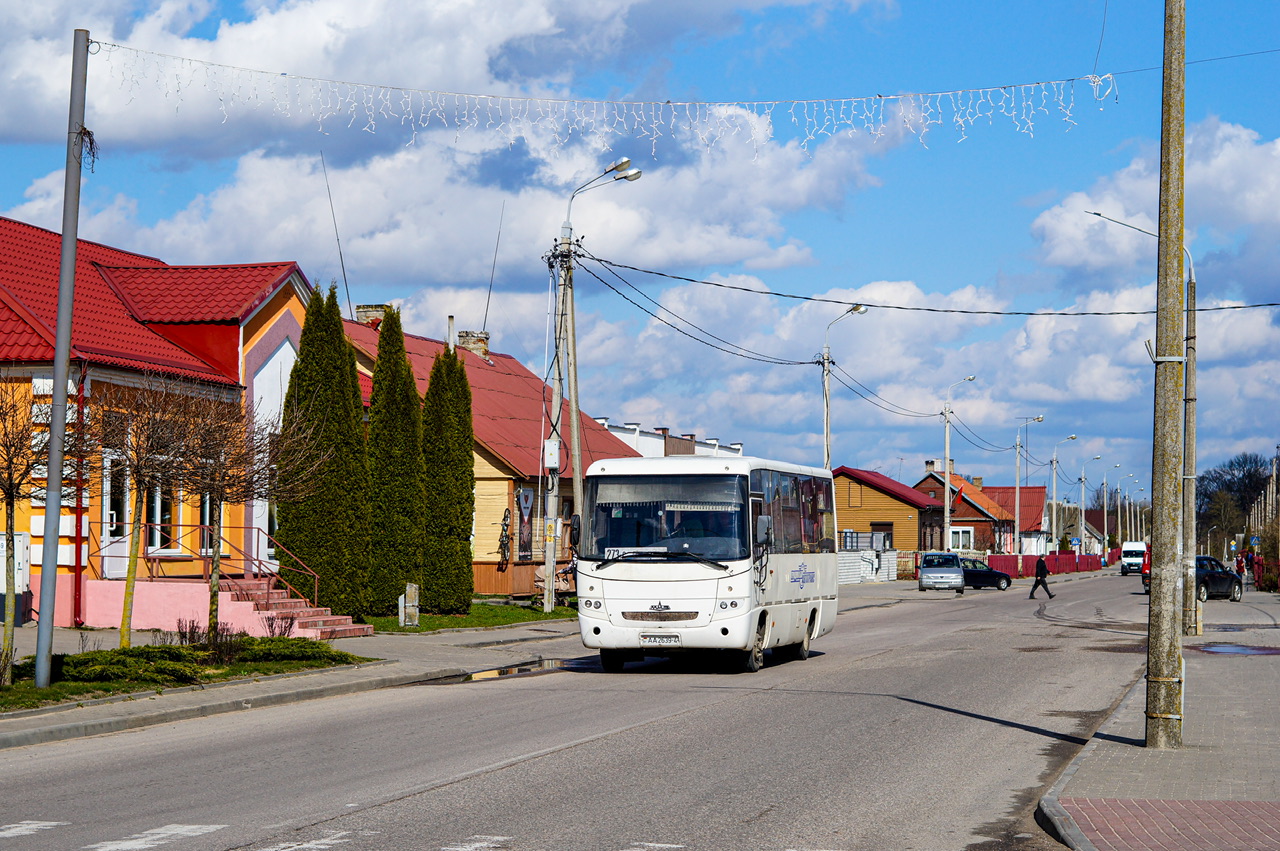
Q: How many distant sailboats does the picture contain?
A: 0